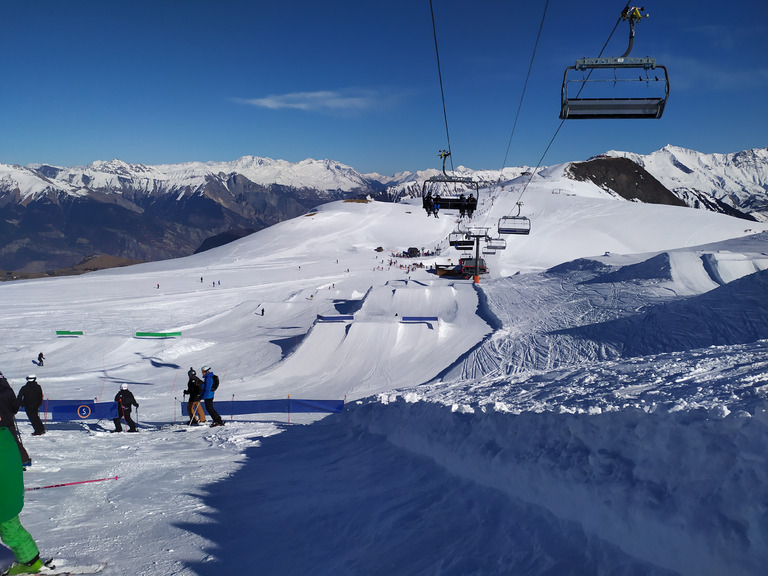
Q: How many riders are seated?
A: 4